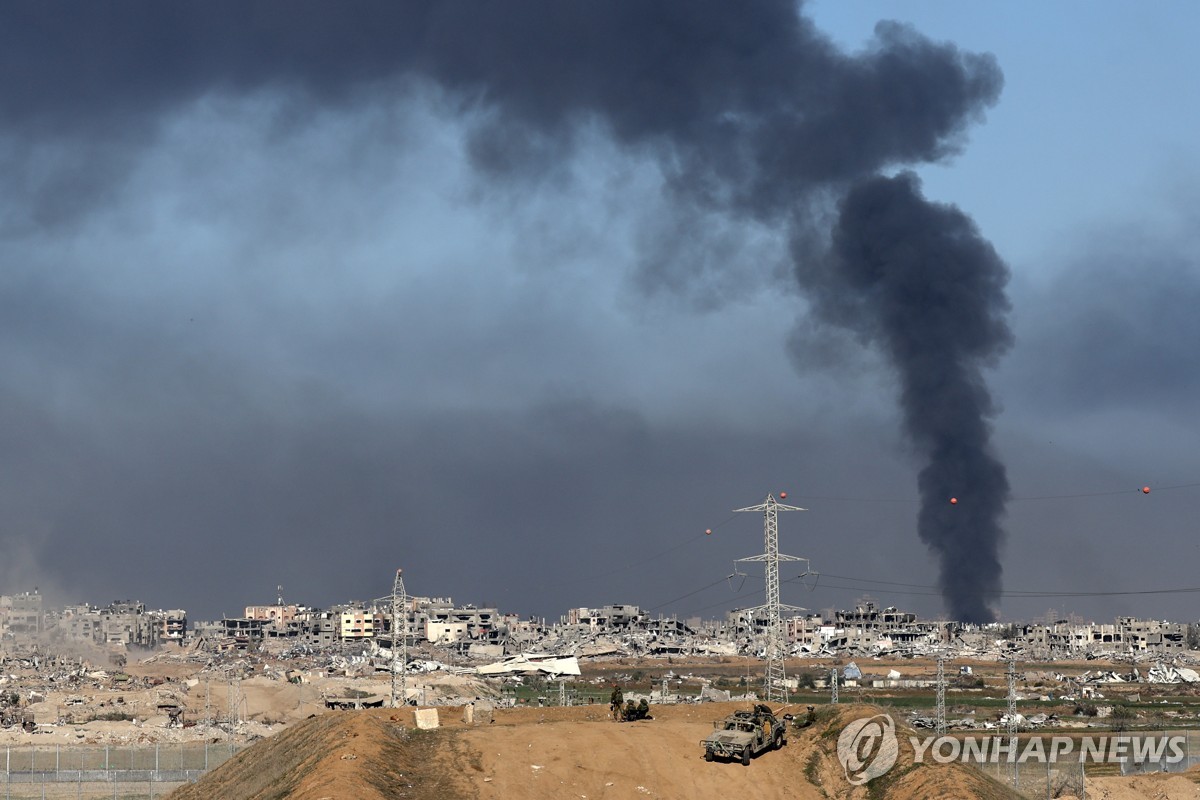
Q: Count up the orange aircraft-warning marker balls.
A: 4